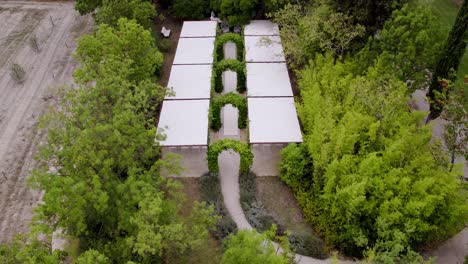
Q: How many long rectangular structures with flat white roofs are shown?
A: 2